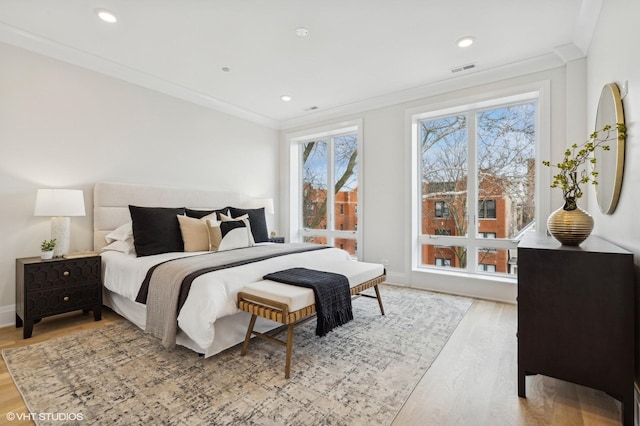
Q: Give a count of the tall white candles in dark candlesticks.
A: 0